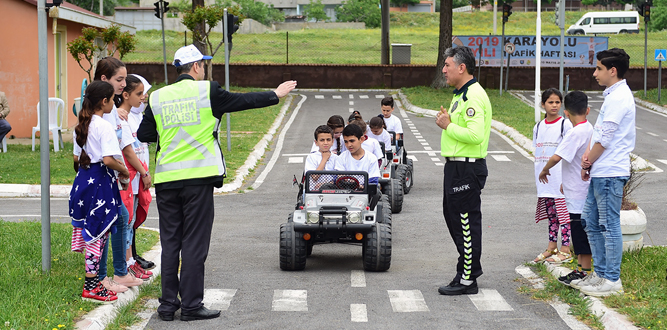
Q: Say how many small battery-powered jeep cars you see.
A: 3